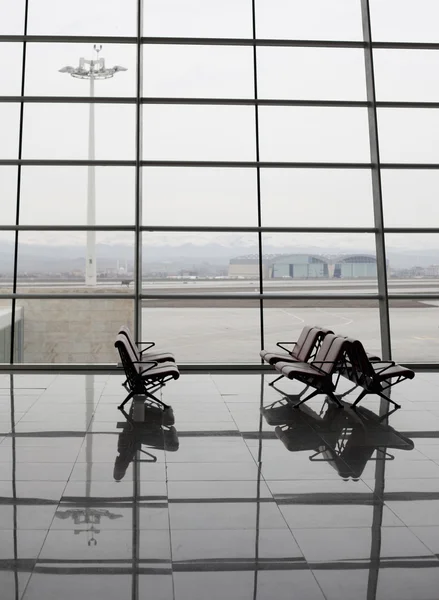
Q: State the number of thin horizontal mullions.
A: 5